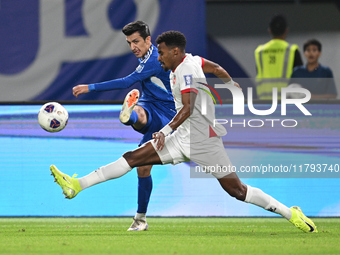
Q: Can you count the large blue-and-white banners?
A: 1